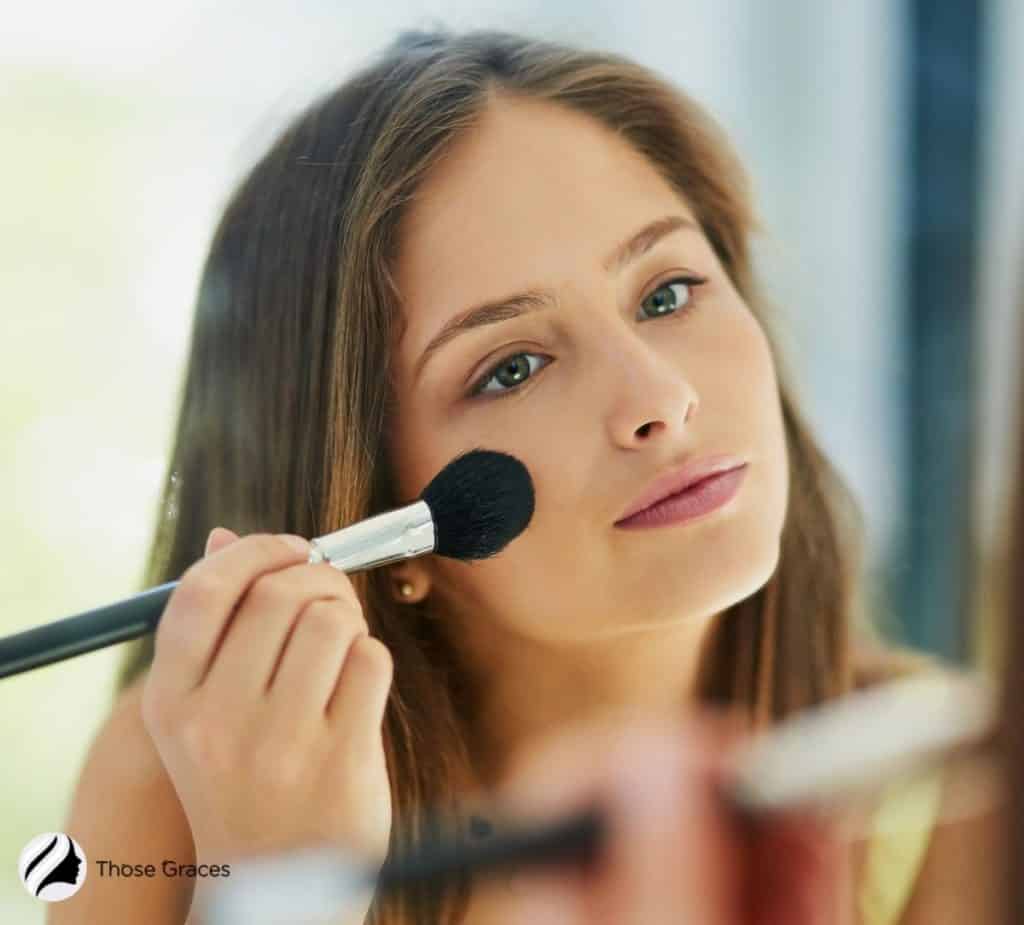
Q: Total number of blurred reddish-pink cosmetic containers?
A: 2